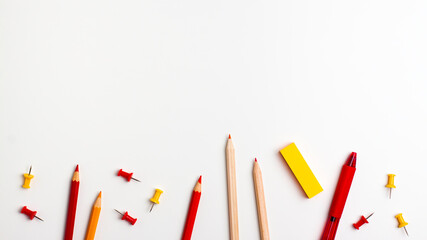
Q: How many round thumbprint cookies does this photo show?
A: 0